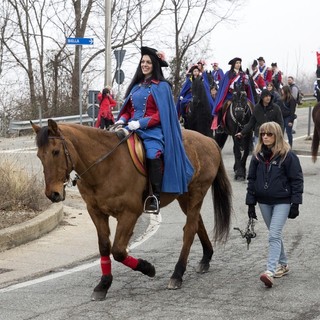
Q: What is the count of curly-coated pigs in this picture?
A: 0